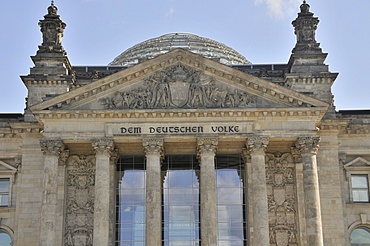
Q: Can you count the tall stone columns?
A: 6